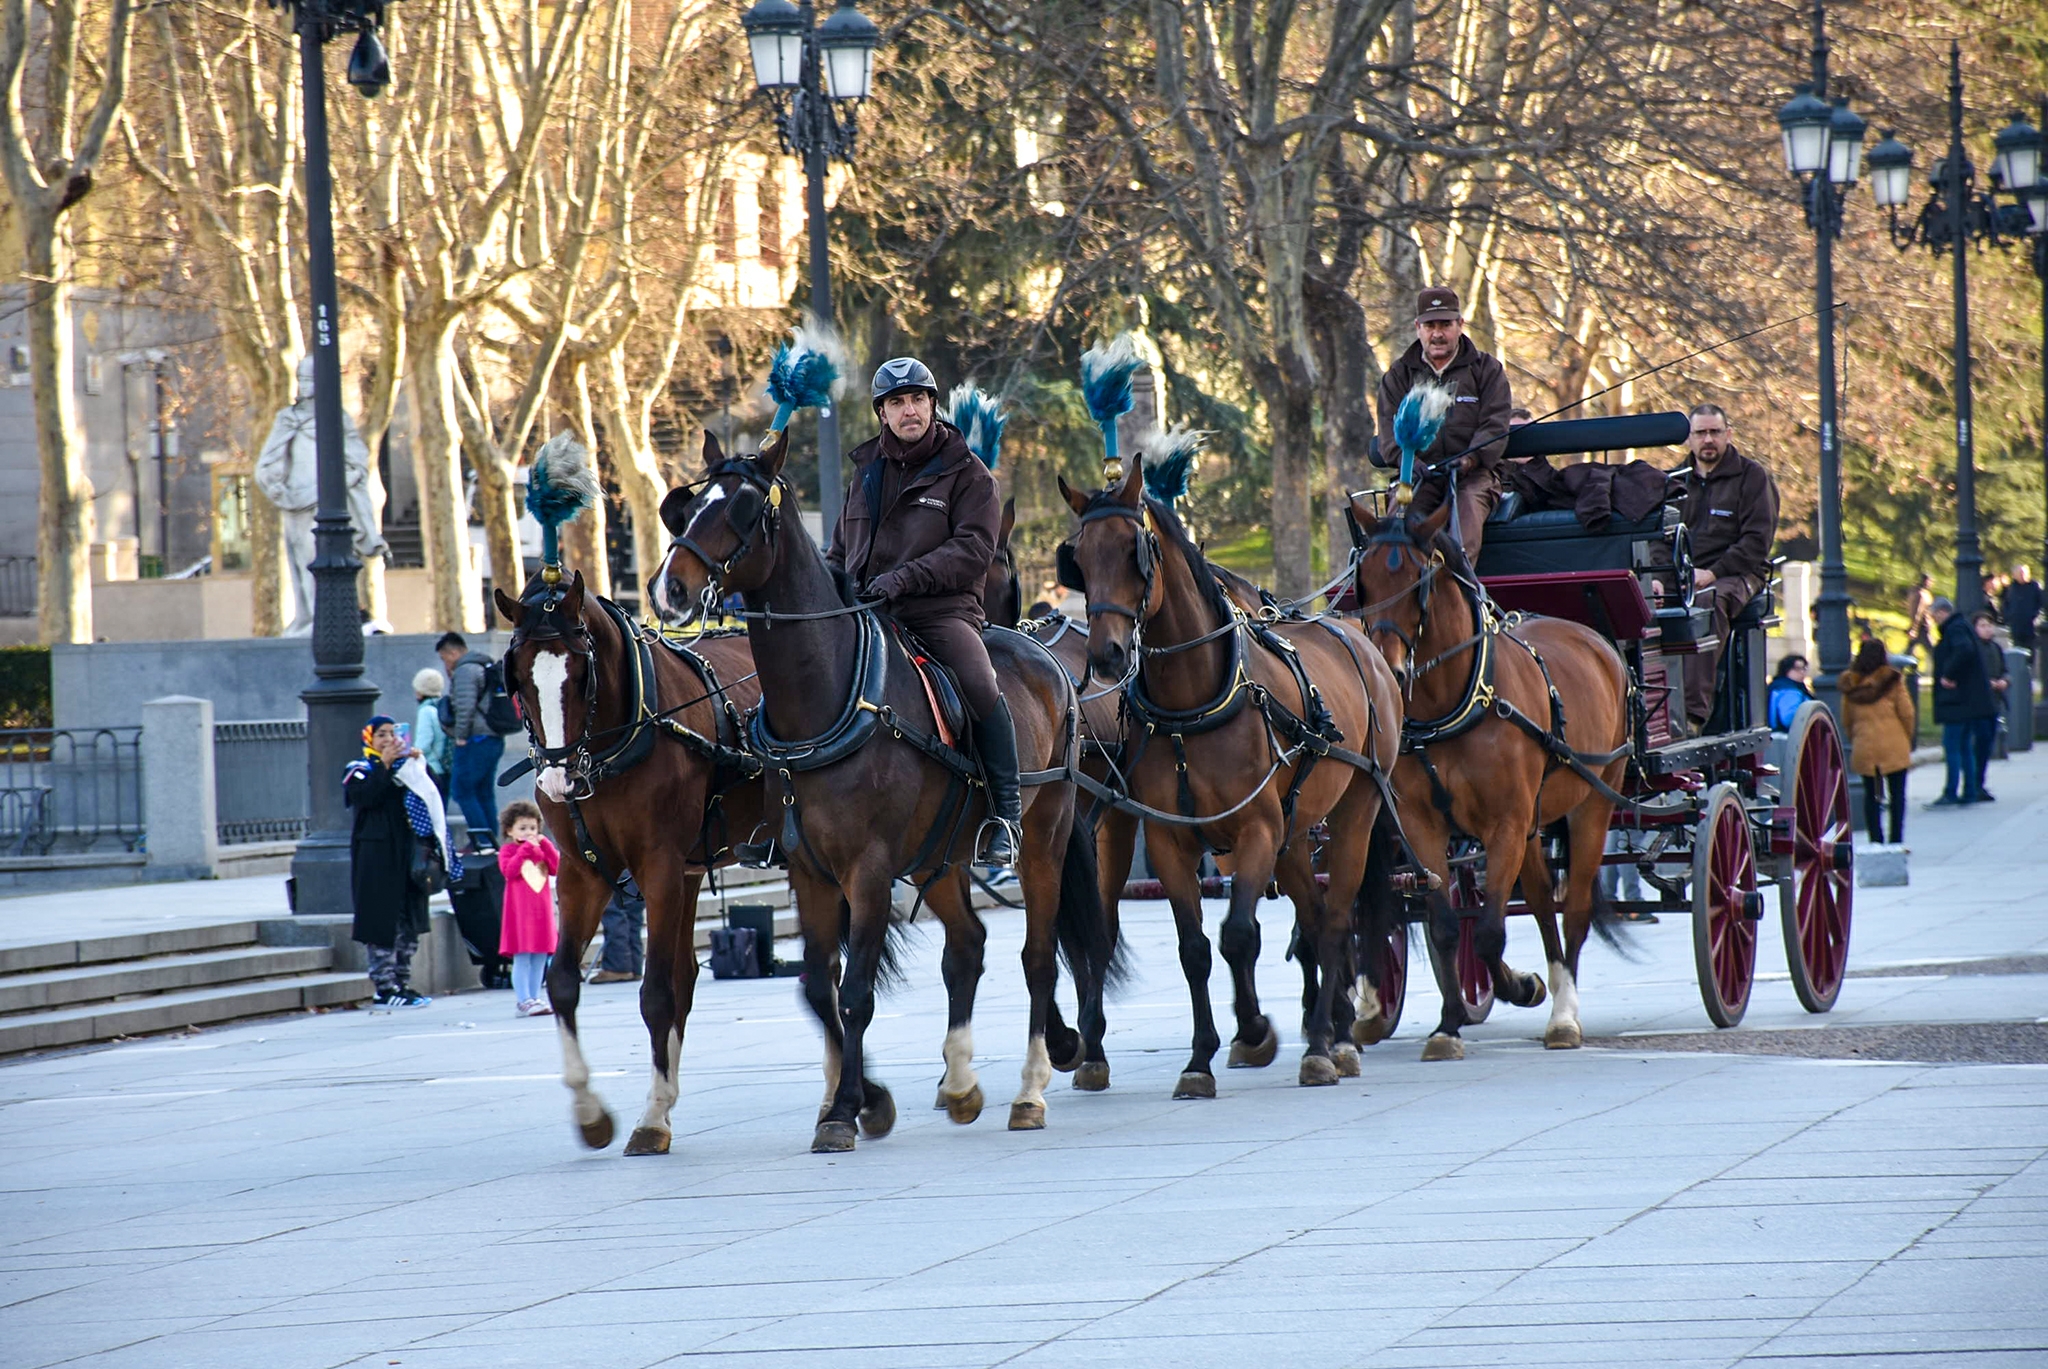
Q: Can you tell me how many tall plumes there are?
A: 6